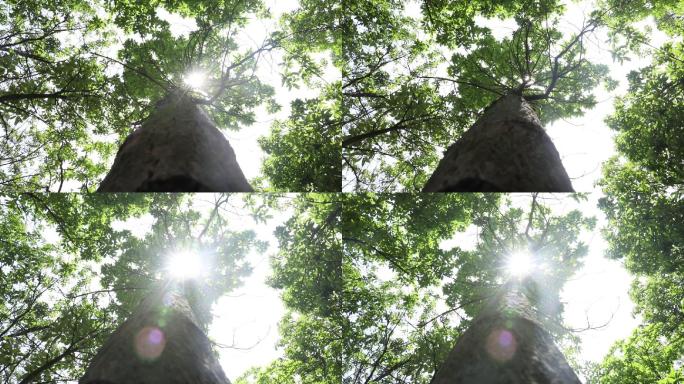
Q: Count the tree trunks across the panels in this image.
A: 4